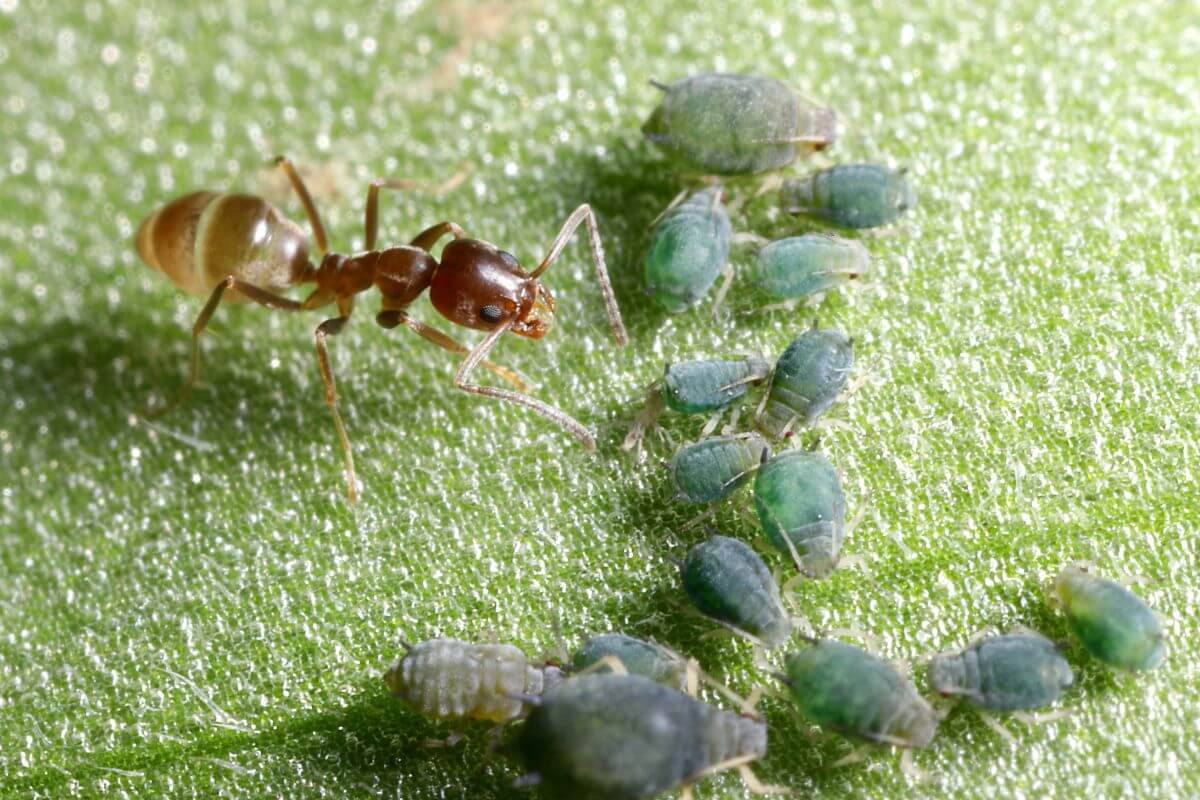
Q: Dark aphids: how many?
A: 14